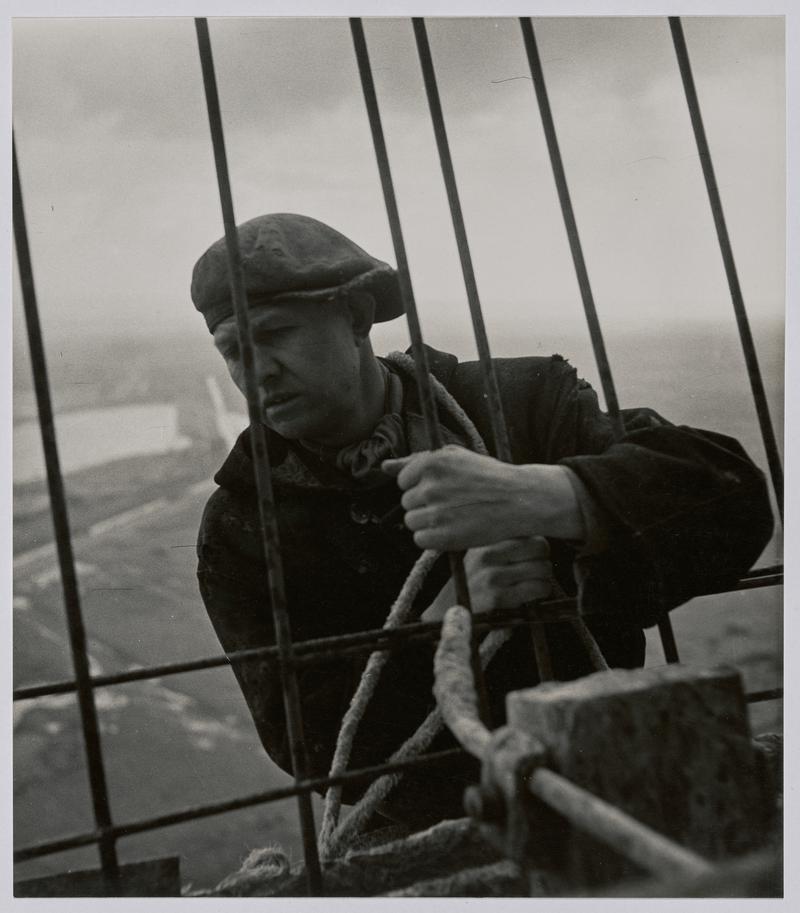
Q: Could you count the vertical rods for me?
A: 6